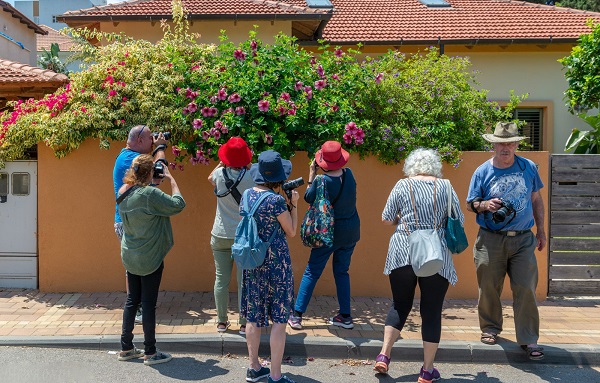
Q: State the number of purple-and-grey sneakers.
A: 2